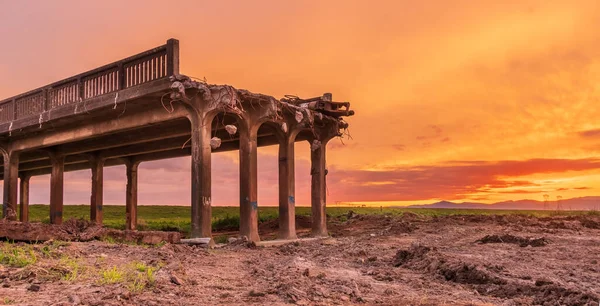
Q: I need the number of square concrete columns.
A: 9